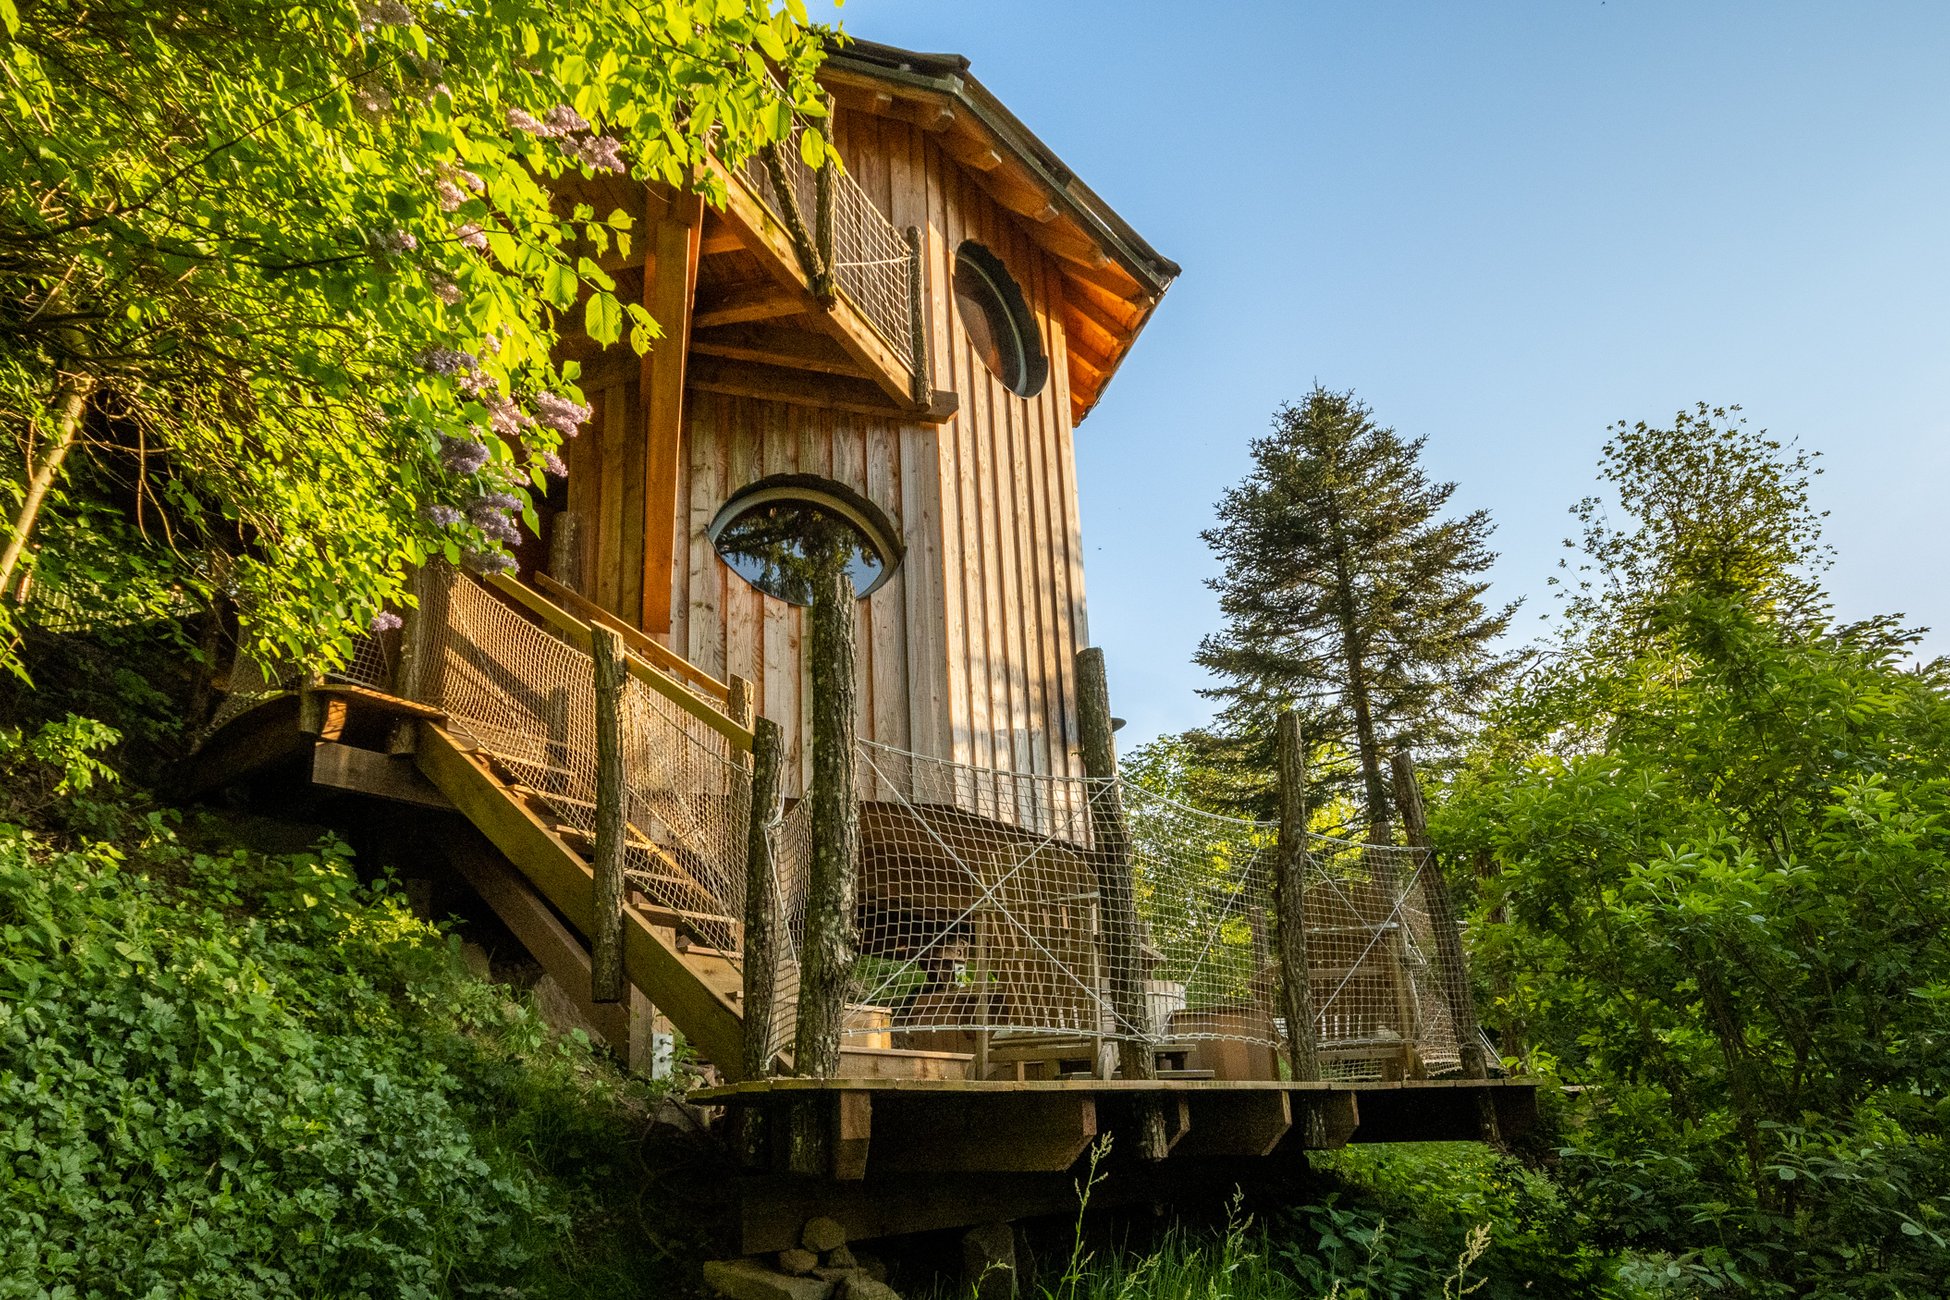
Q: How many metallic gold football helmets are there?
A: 0